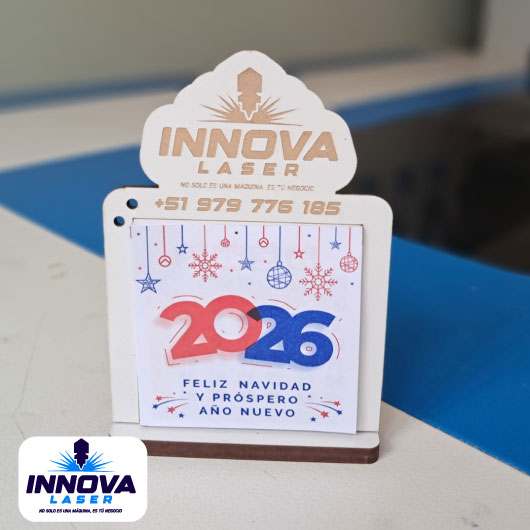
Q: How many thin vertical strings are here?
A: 12